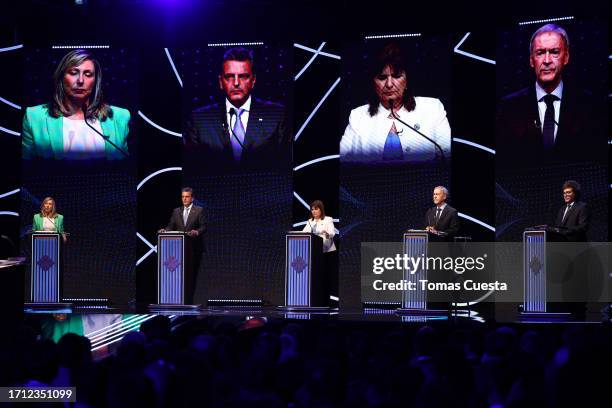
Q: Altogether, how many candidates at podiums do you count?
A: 5